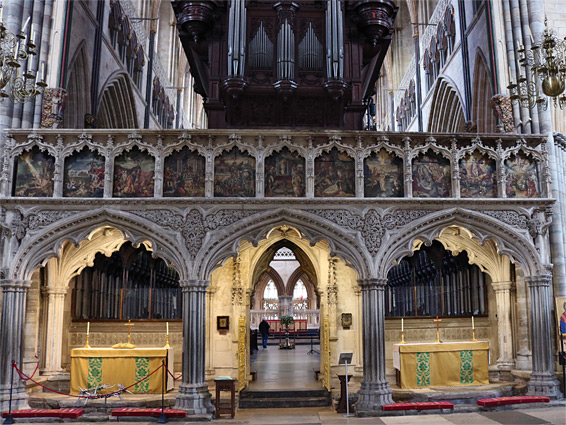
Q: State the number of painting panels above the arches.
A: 11